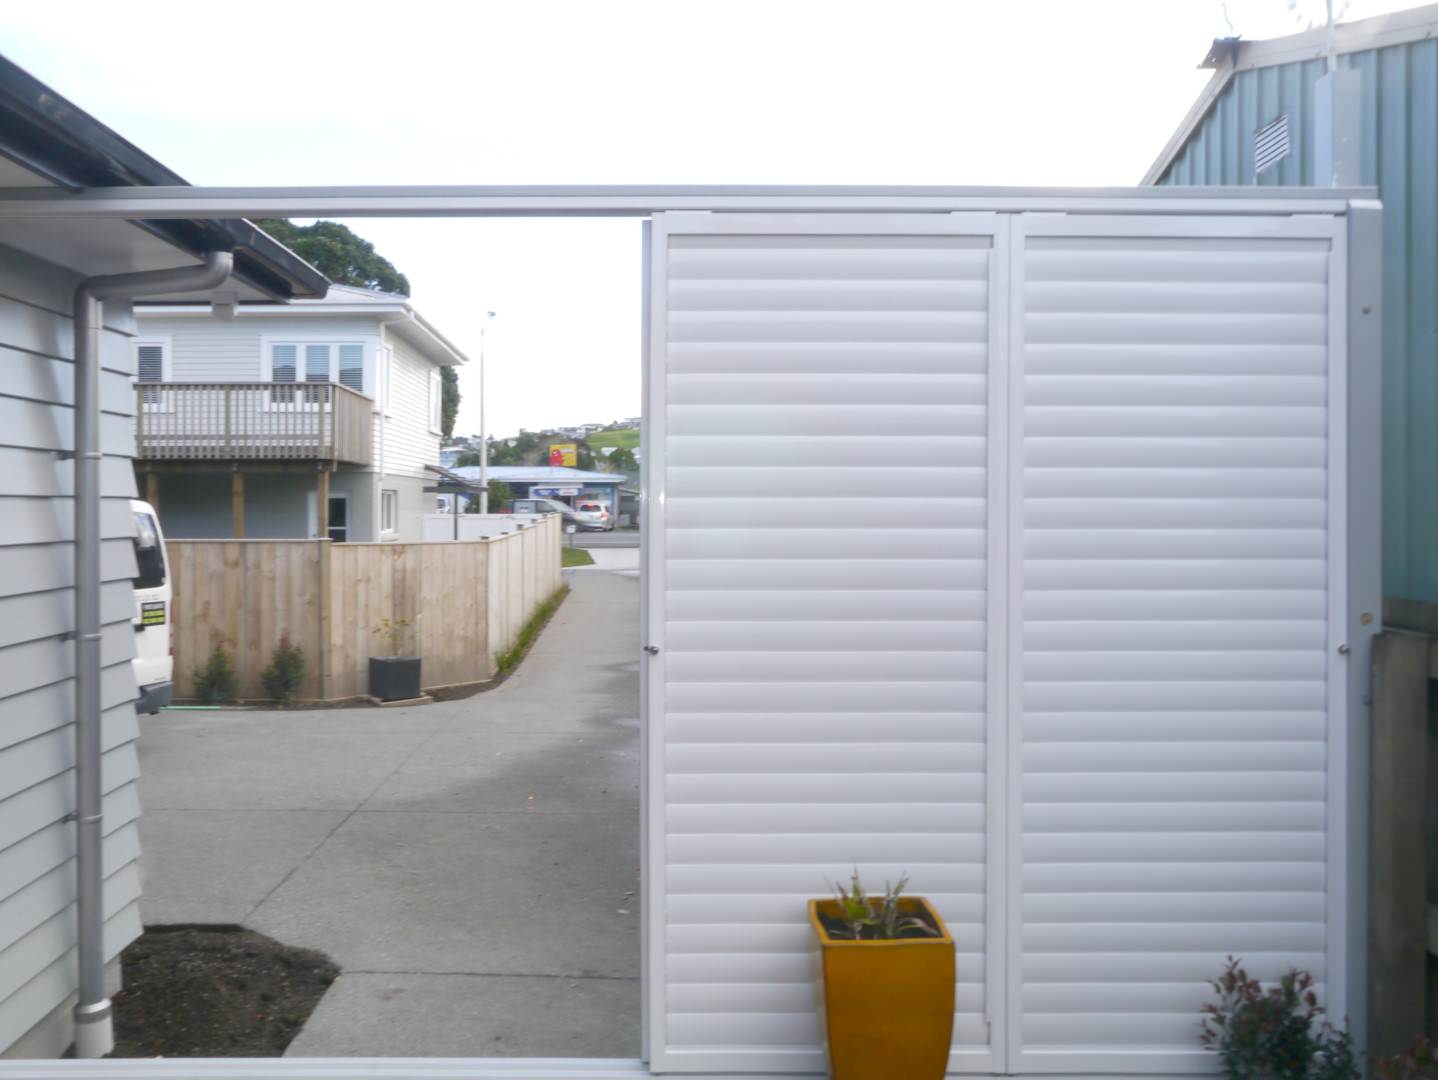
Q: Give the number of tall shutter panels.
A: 2